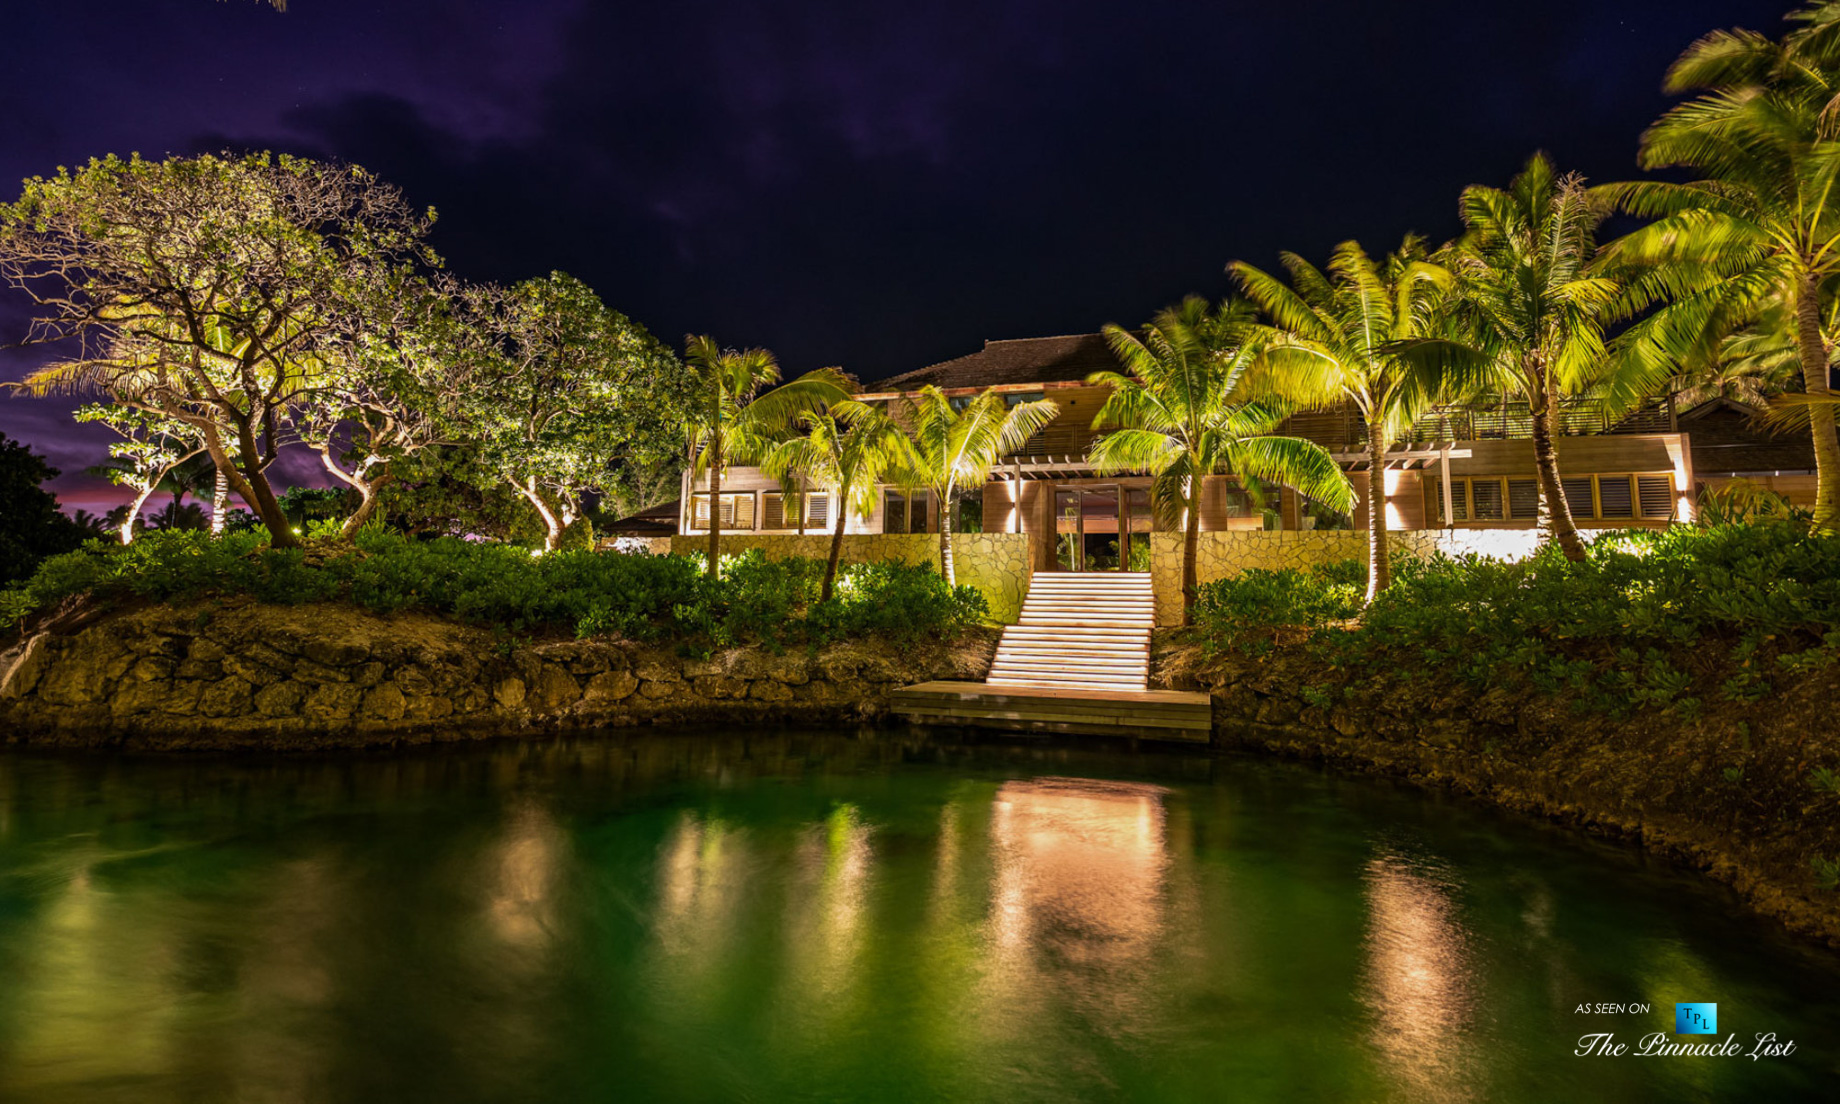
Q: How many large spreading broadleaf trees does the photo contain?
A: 3